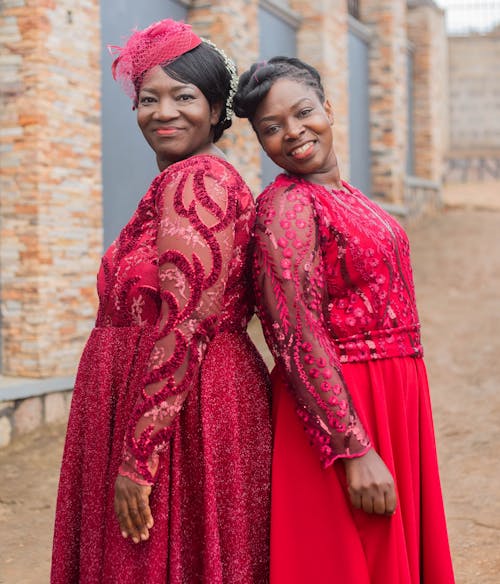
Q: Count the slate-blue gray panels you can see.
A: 4